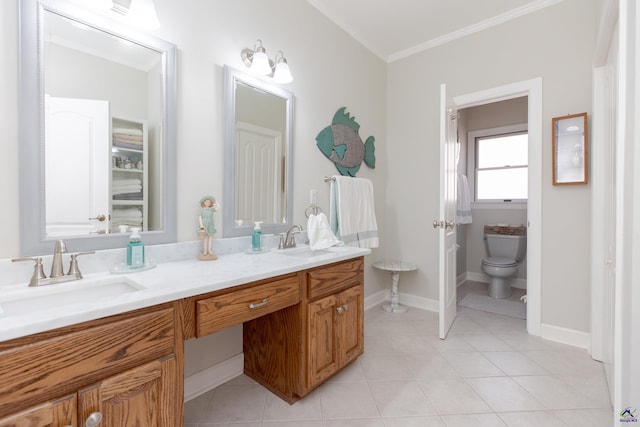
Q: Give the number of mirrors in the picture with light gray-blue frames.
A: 2